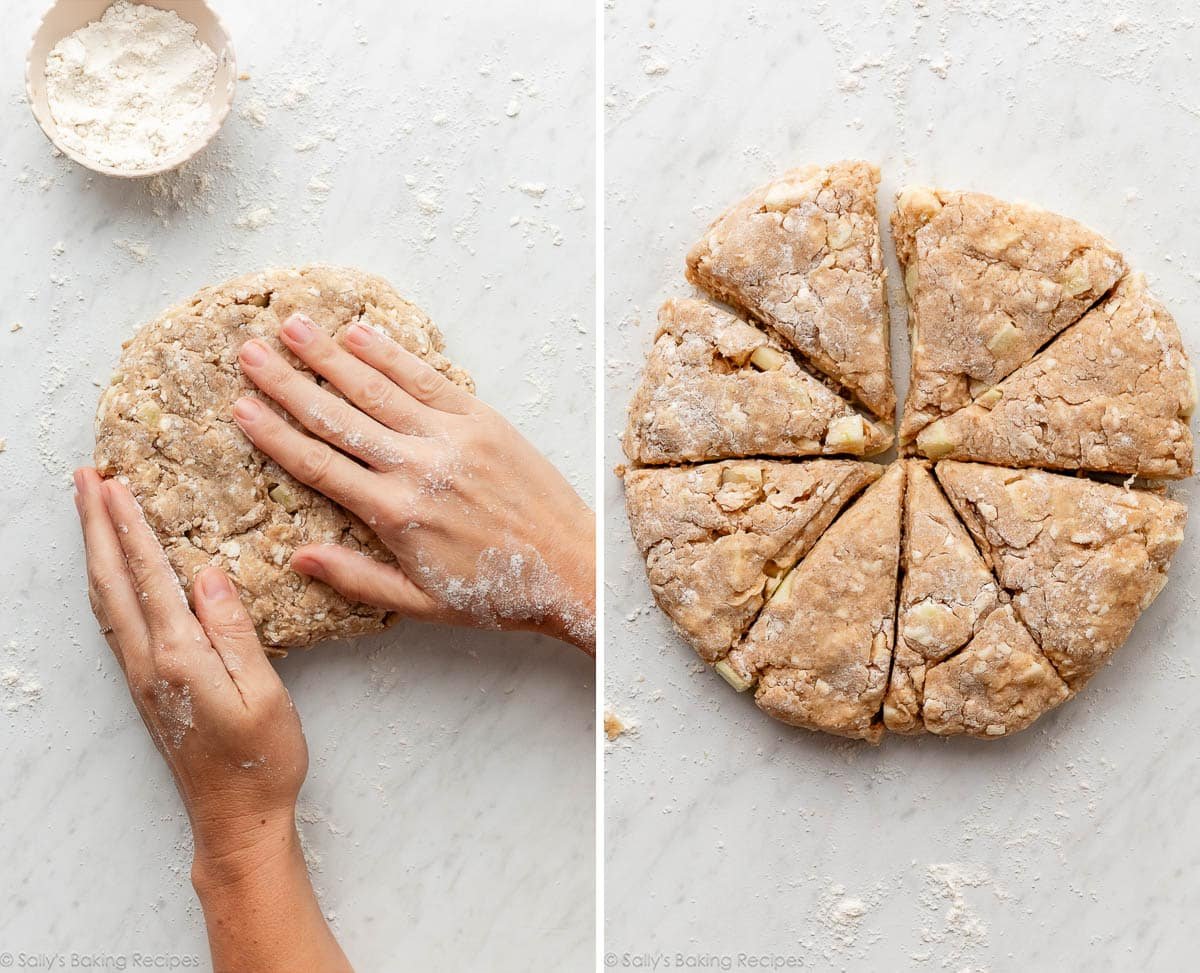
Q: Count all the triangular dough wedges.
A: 8